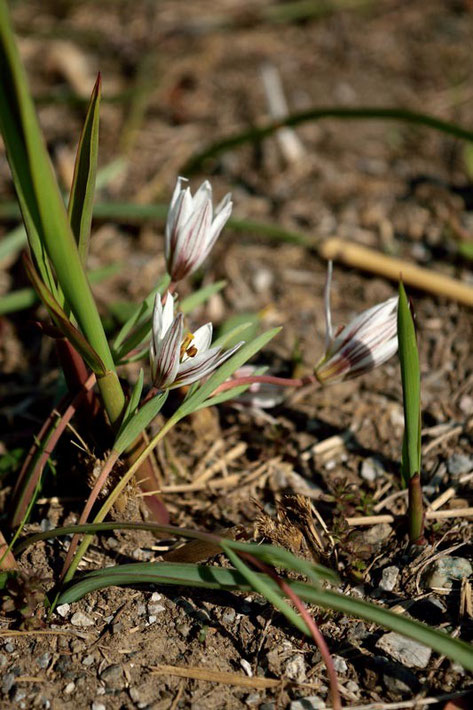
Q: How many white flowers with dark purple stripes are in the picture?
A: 3